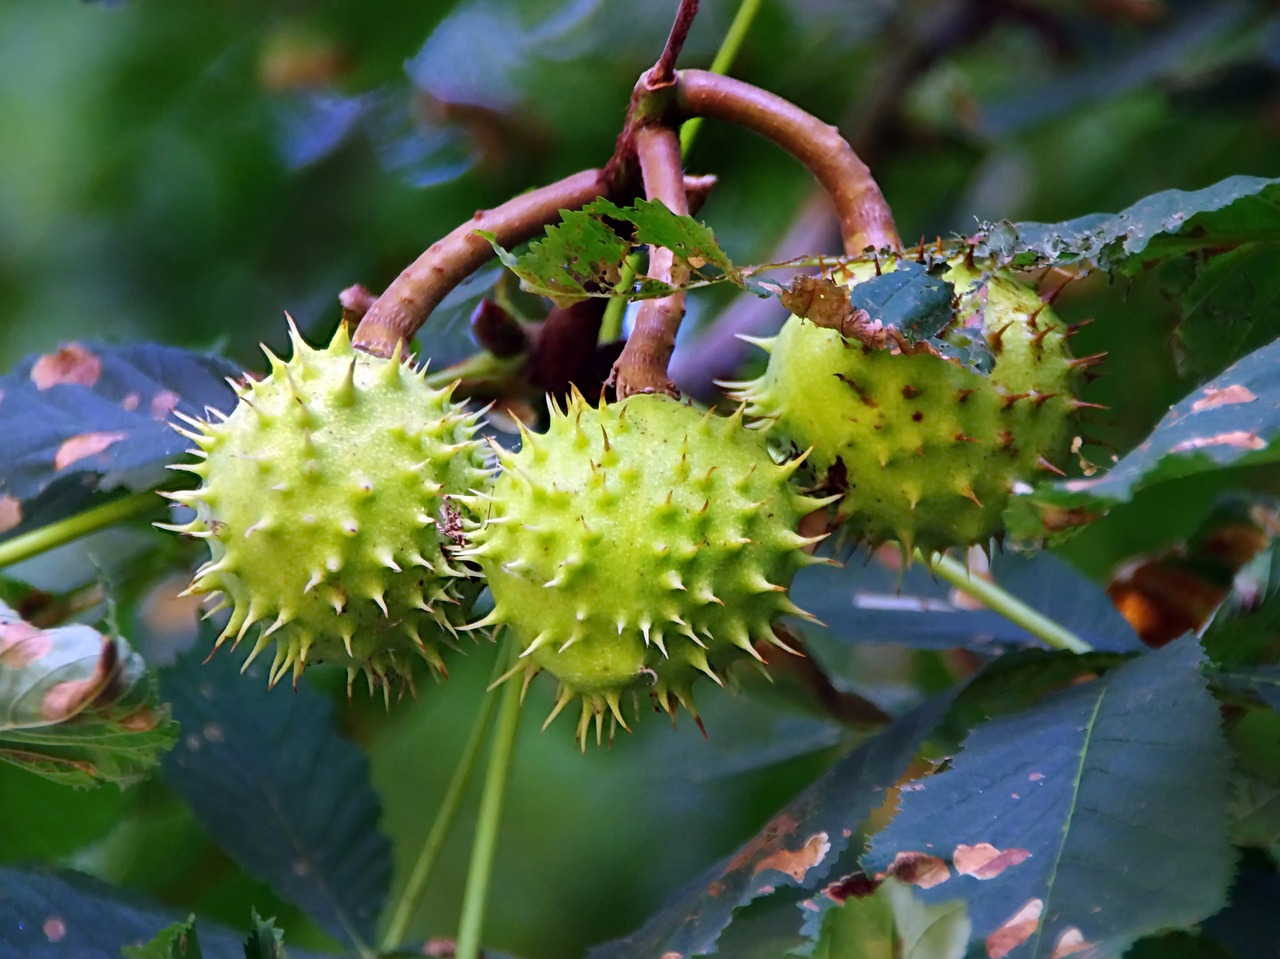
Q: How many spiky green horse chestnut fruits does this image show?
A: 3